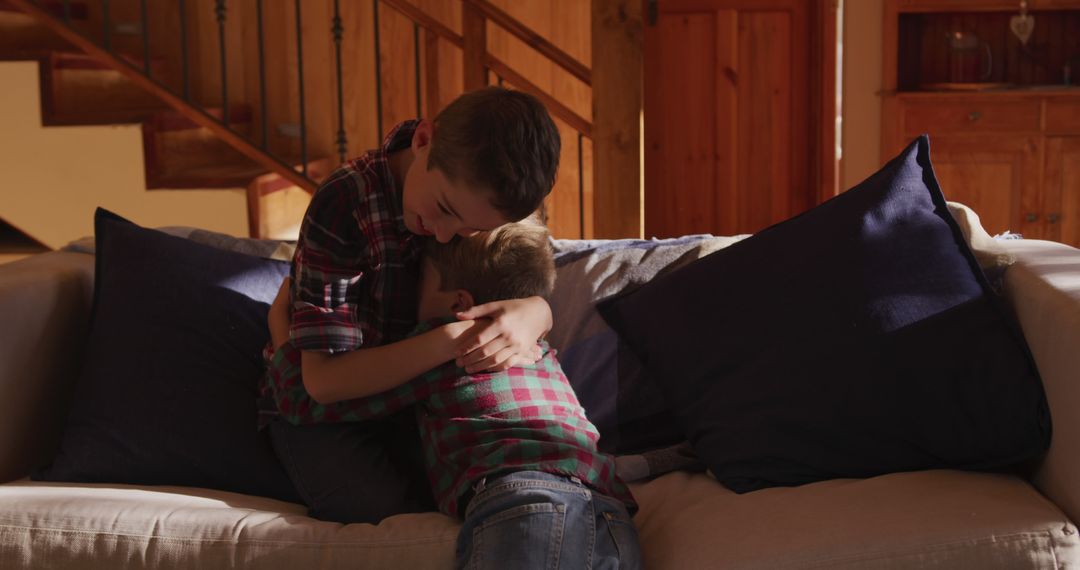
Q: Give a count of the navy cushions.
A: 2